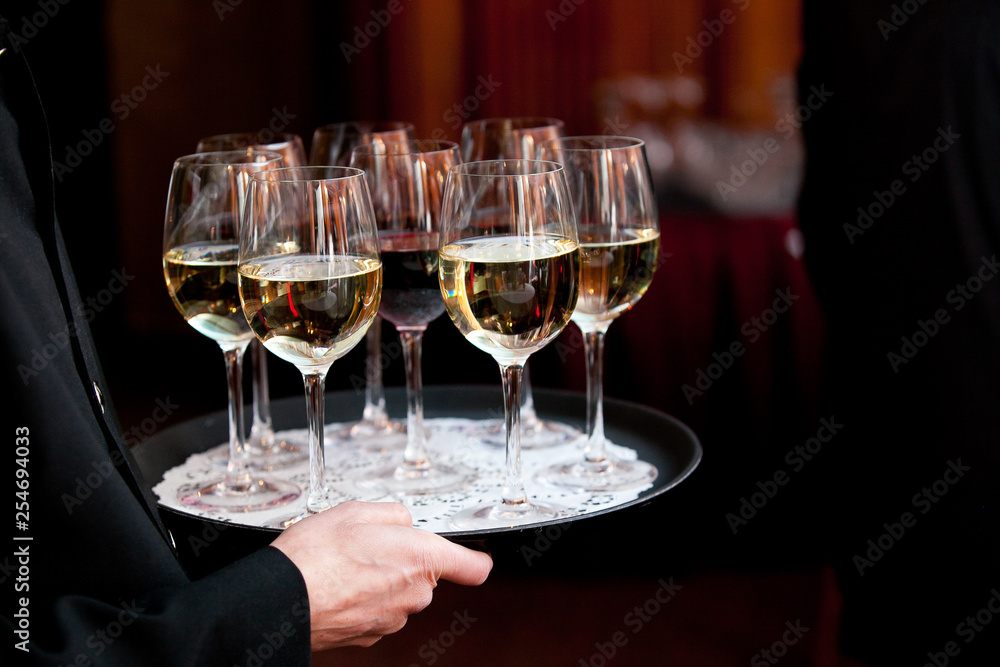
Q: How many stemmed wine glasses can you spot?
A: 8